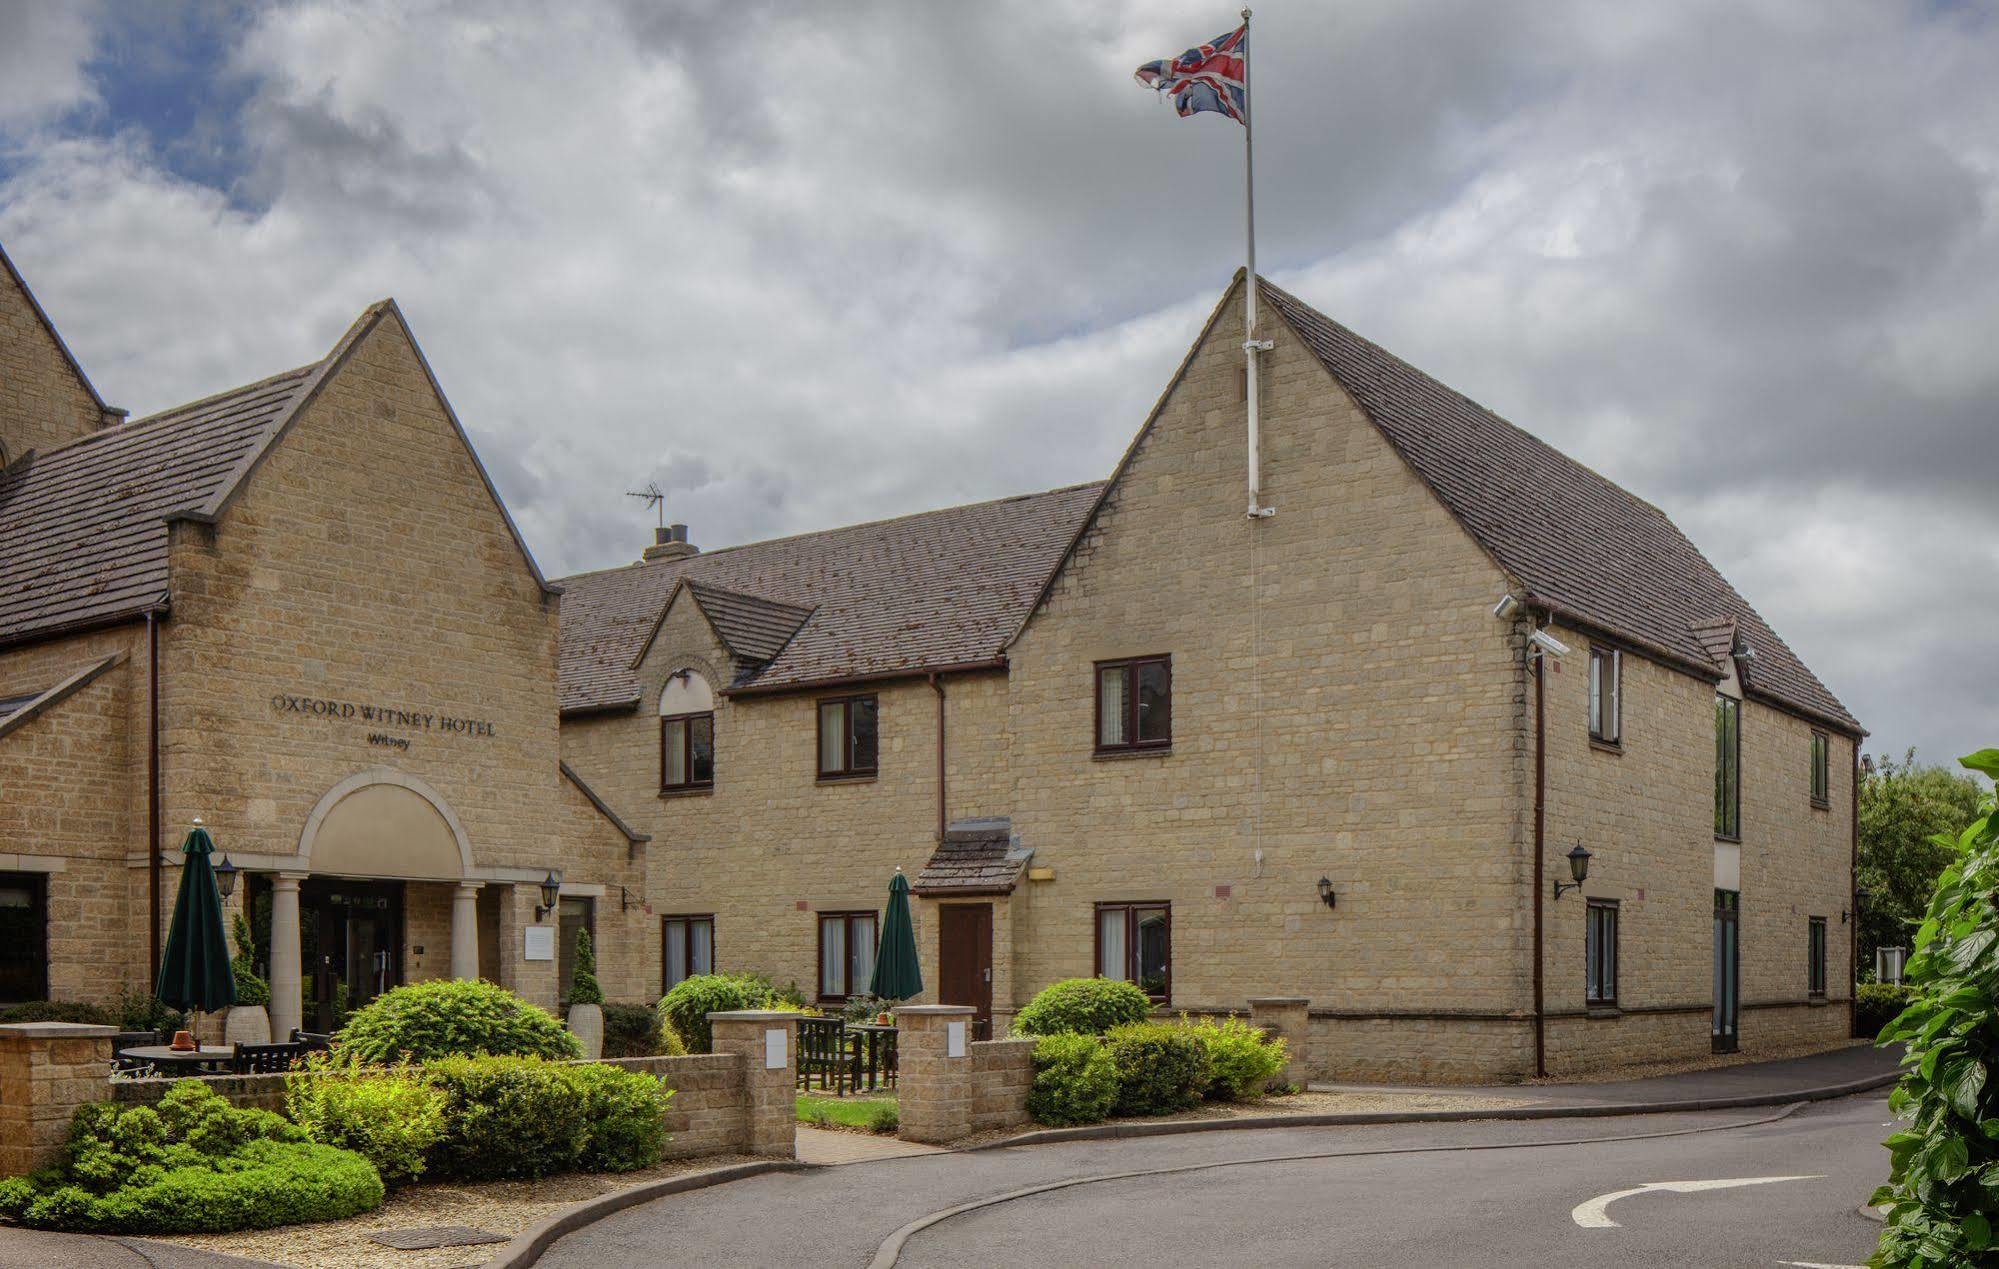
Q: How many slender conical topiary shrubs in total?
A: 2